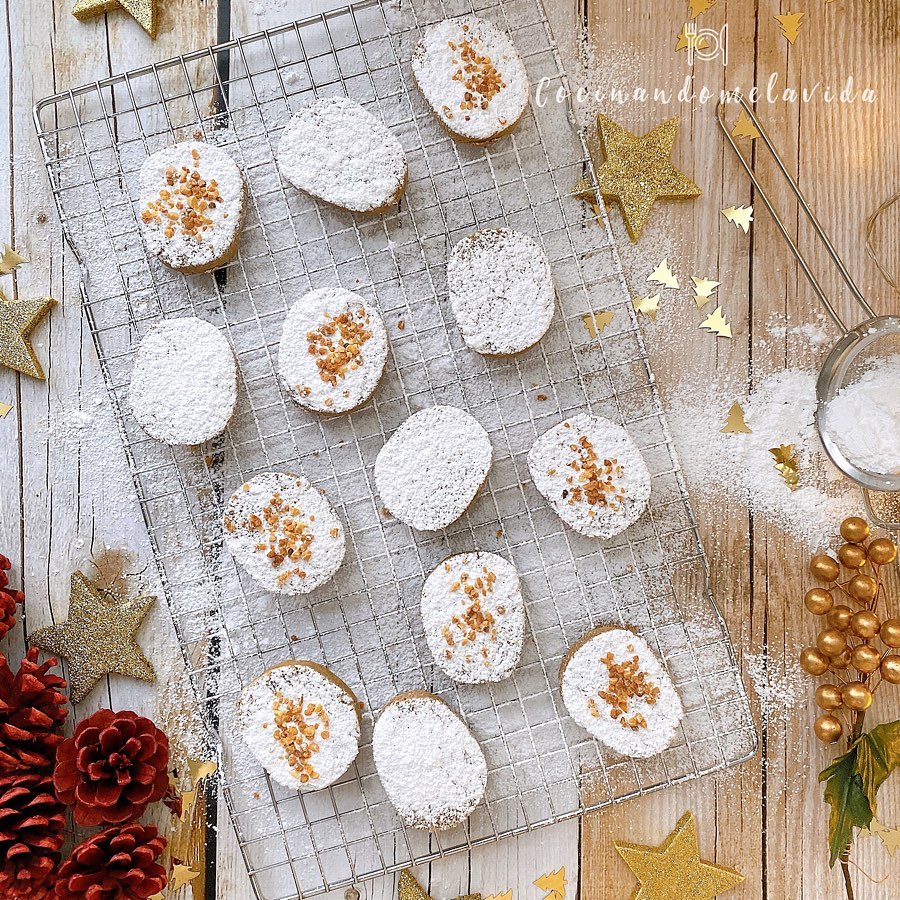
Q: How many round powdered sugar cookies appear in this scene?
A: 13